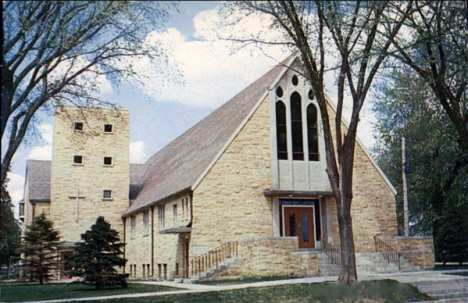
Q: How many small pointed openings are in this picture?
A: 3